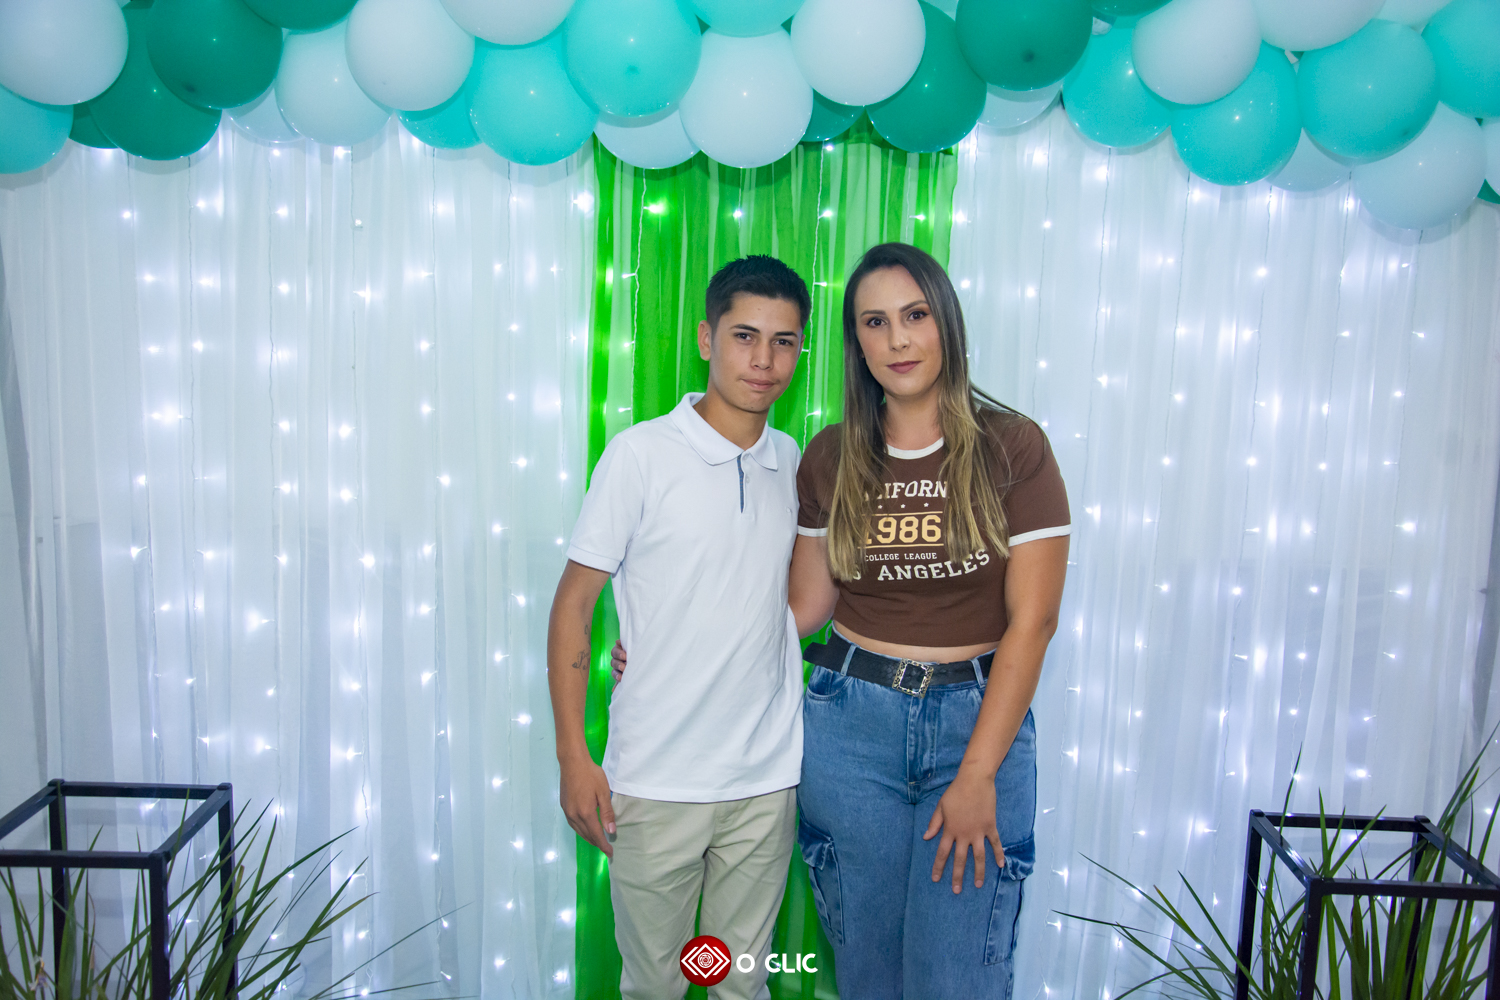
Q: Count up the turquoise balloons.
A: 9